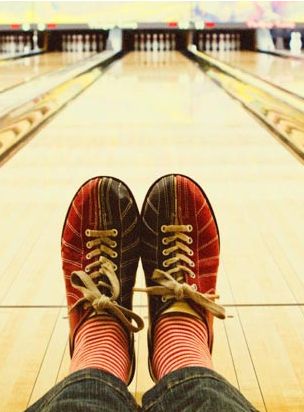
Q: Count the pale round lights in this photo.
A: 4